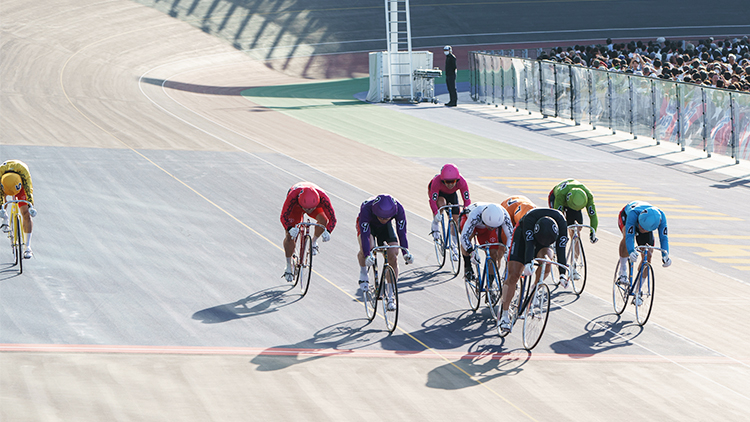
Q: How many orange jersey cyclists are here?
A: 1